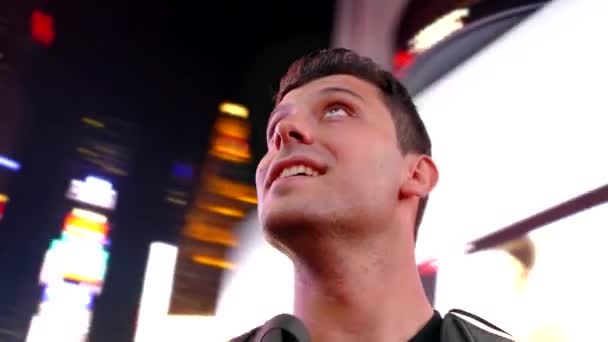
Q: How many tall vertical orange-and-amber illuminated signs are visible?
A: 1